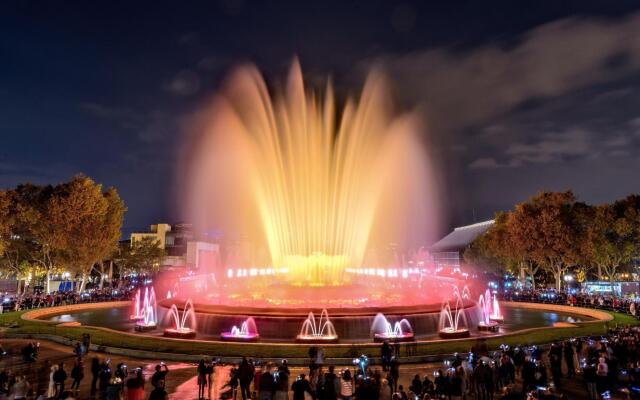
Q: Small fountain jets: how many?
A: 9